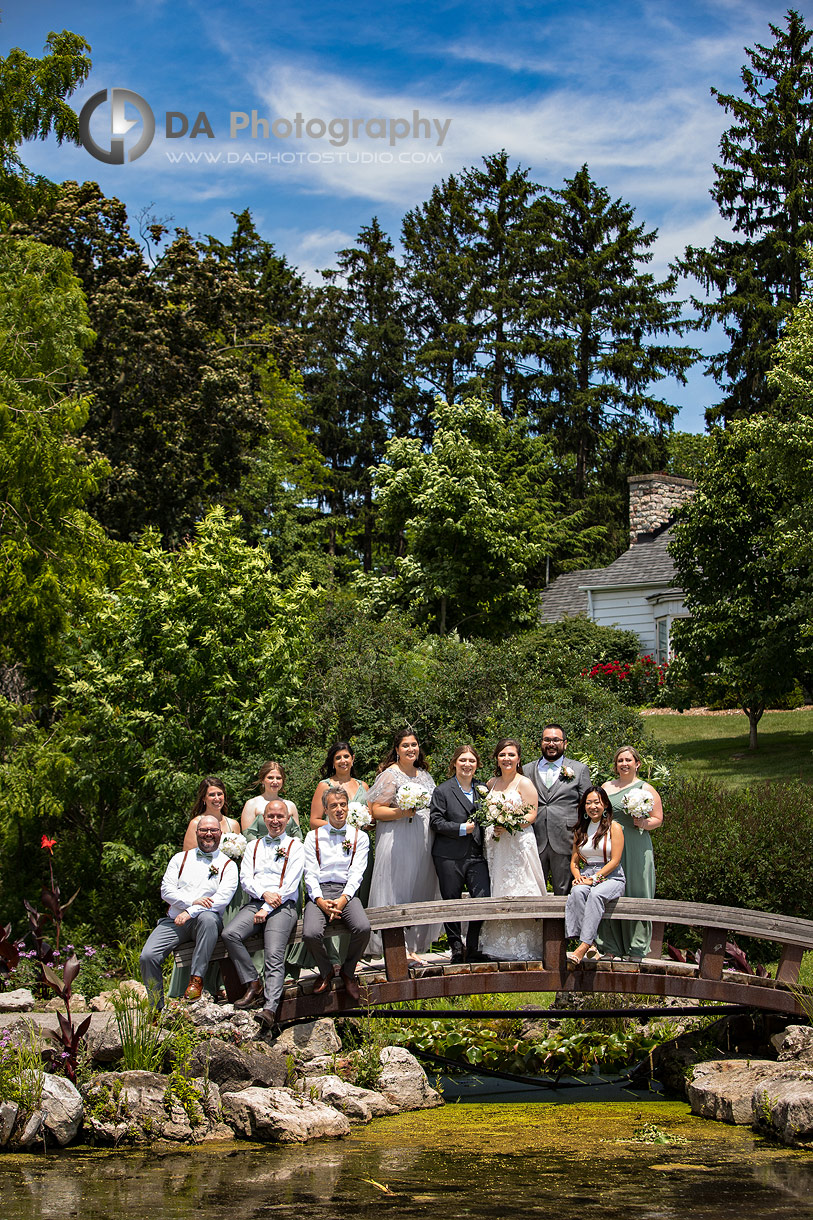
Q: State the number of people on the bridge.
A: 12